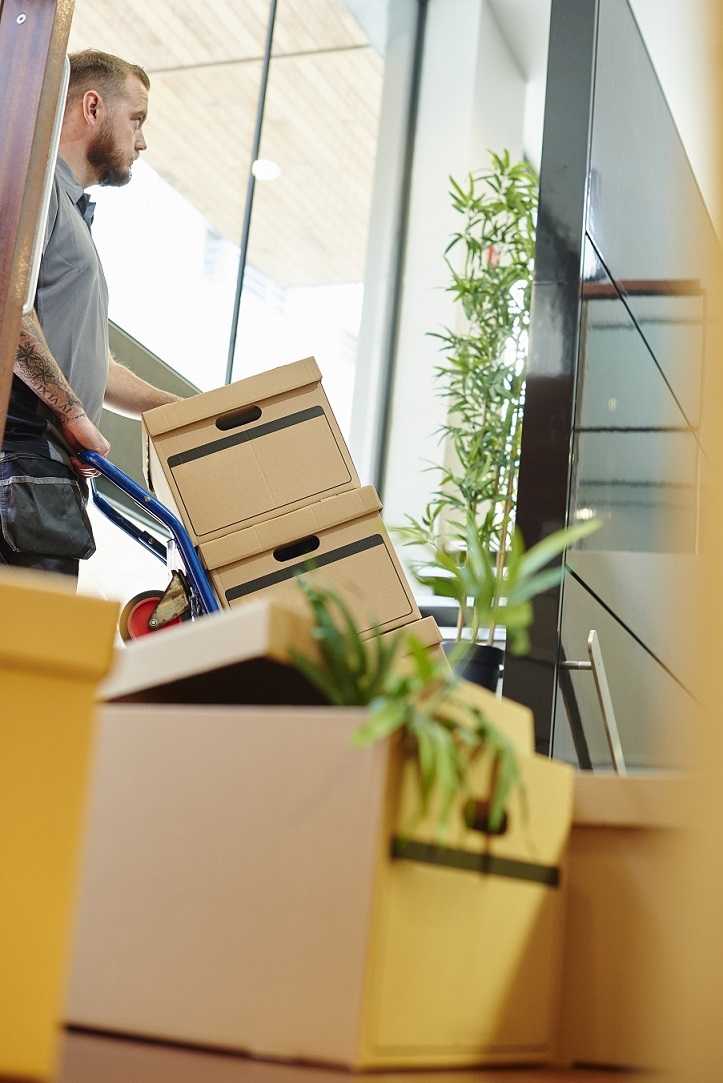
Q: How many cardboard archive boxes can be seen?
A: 6